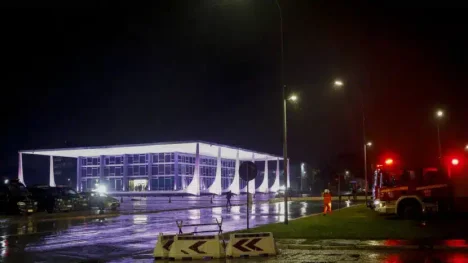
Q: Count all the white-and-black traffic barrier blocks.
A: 3